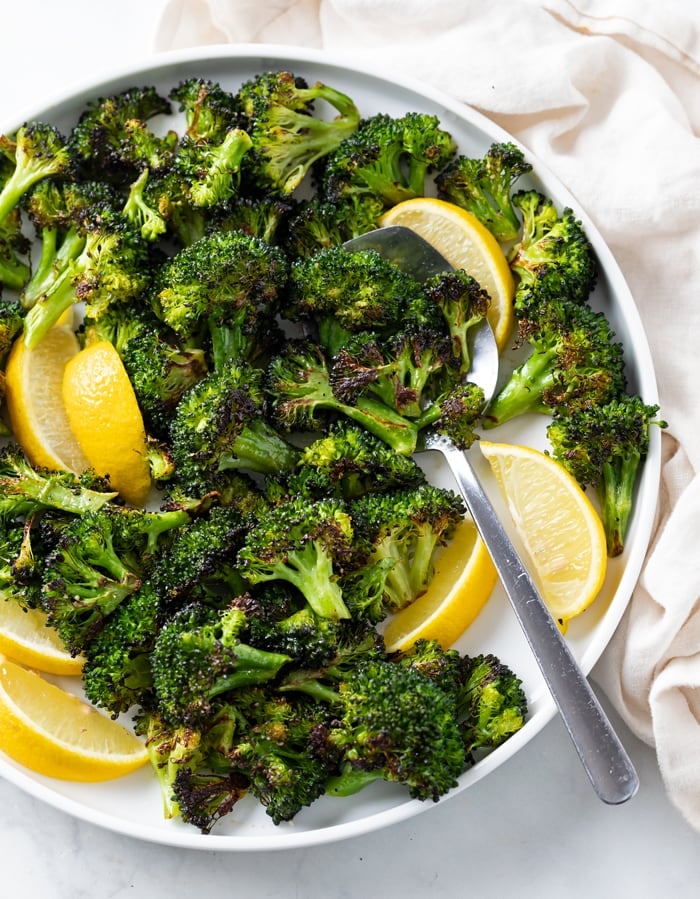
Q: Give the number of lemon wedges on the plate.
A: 7